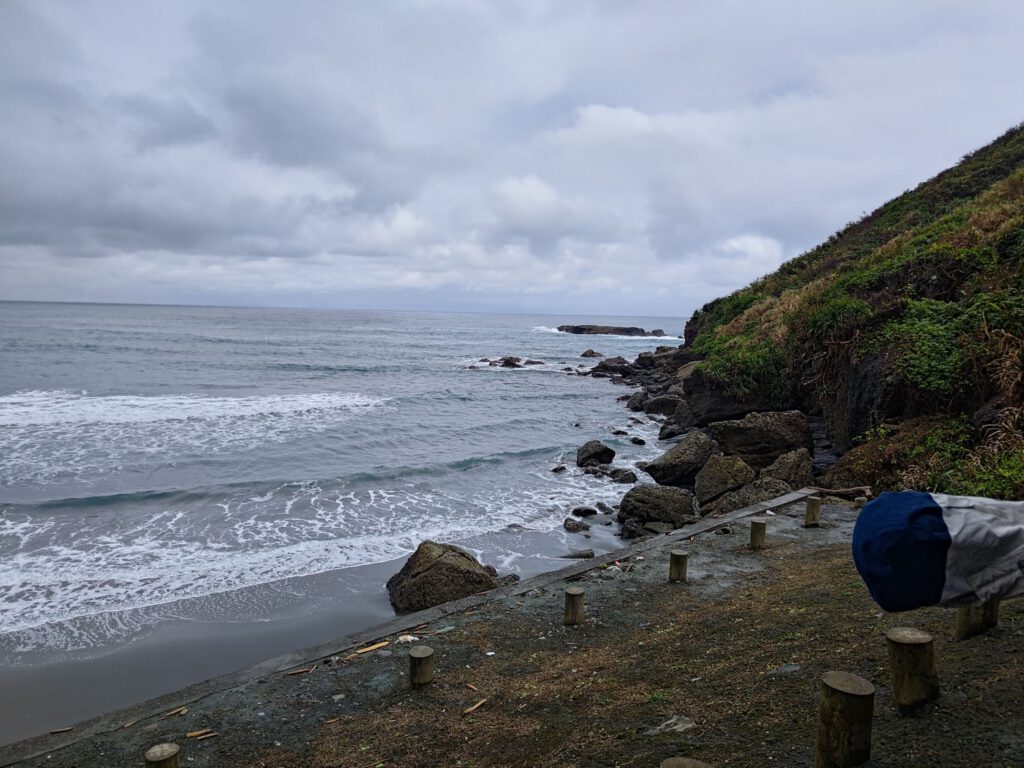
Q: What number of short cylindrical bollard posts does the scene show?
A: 11